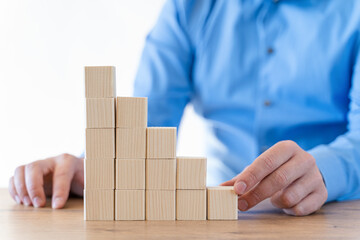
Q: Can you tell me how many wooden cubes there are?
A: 15